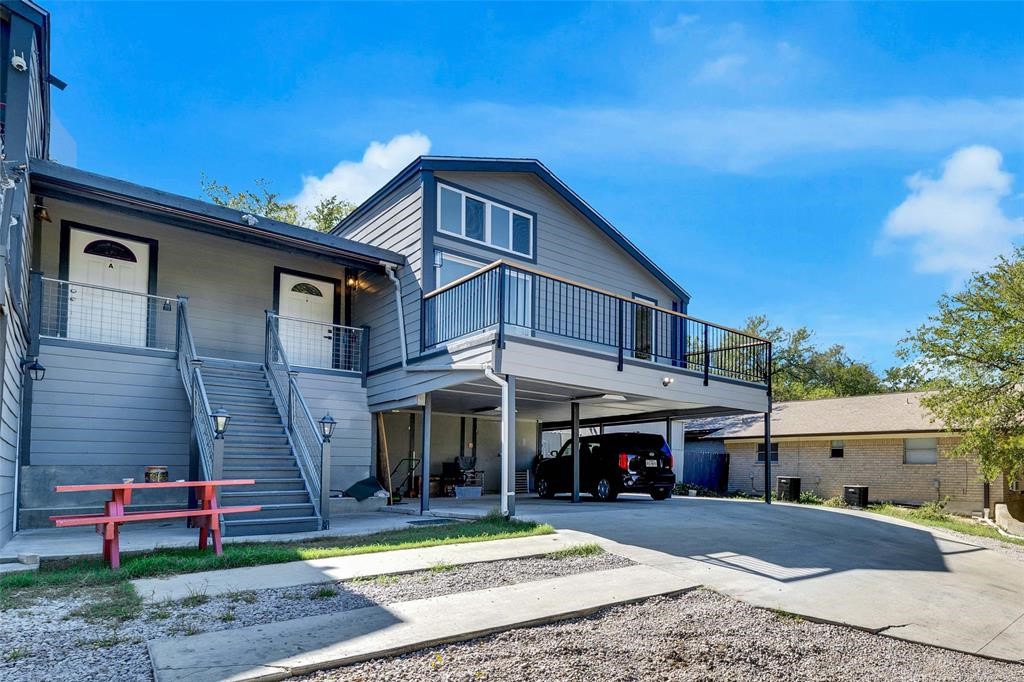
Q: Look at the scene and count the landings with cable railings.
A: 2